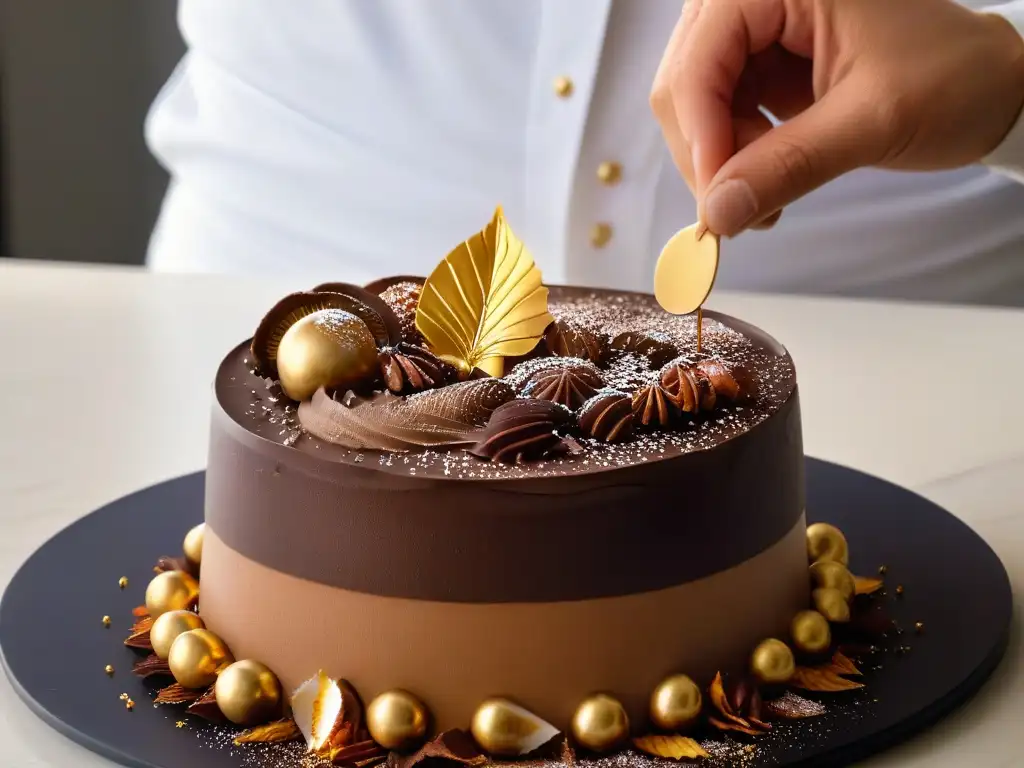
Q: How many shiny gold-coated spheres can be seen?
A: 15